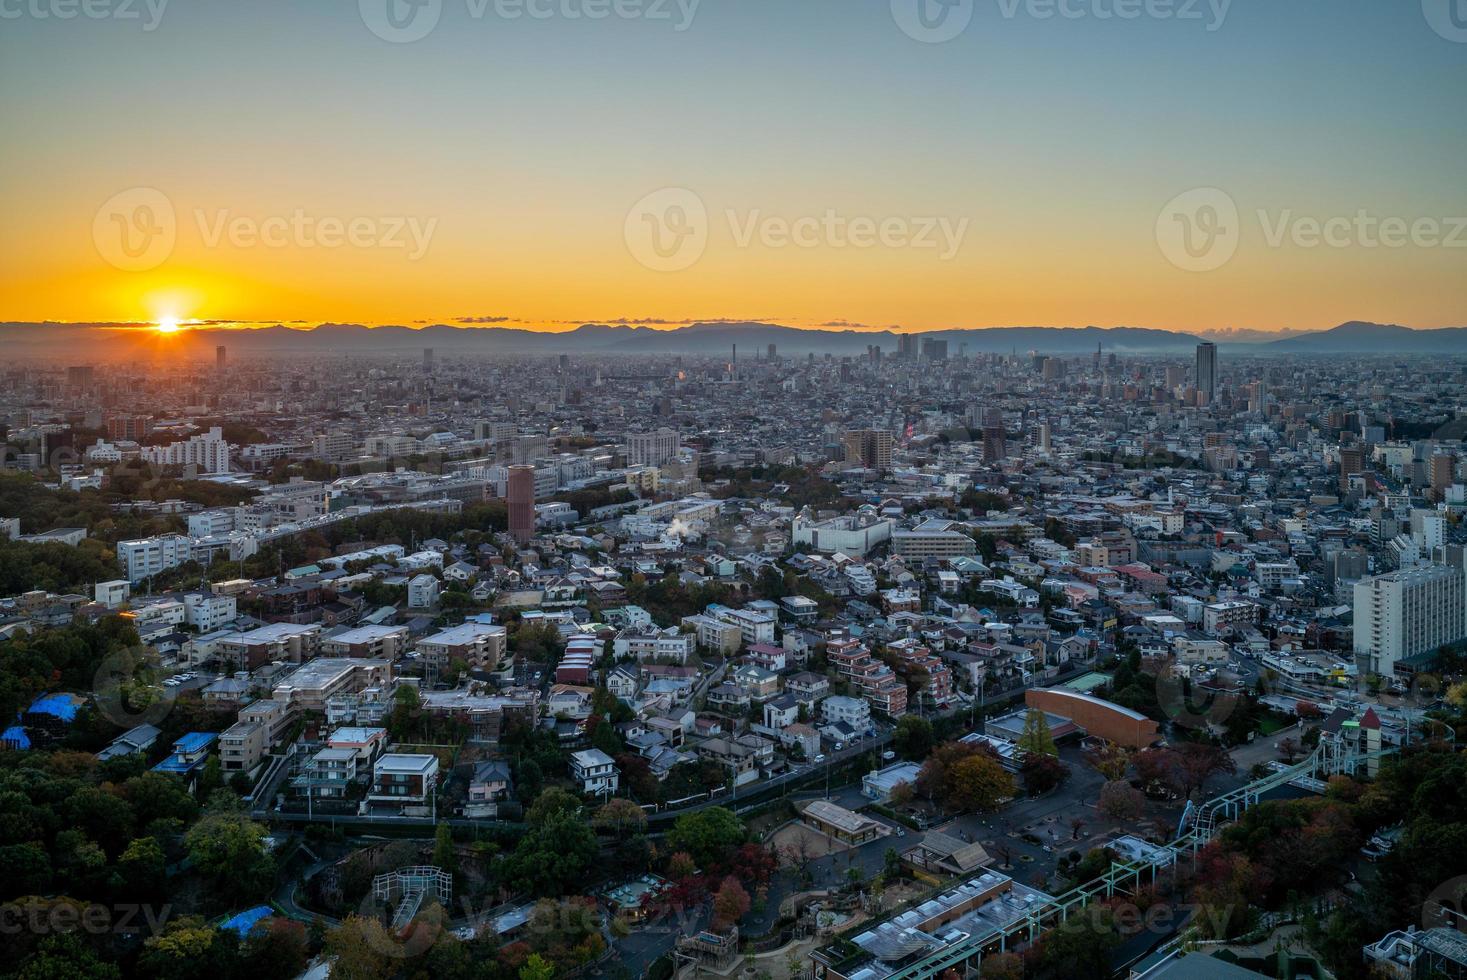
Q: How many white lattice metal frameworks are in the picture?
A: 1